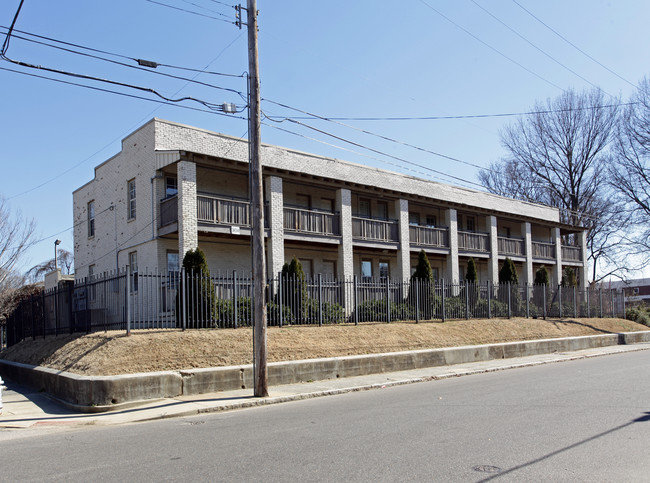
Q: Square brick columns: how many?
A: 9